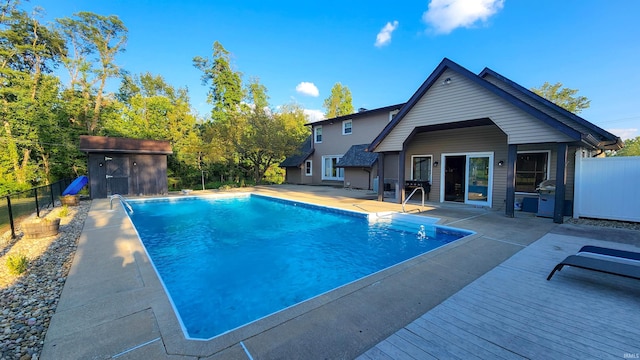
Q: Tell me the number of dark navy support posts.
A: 4